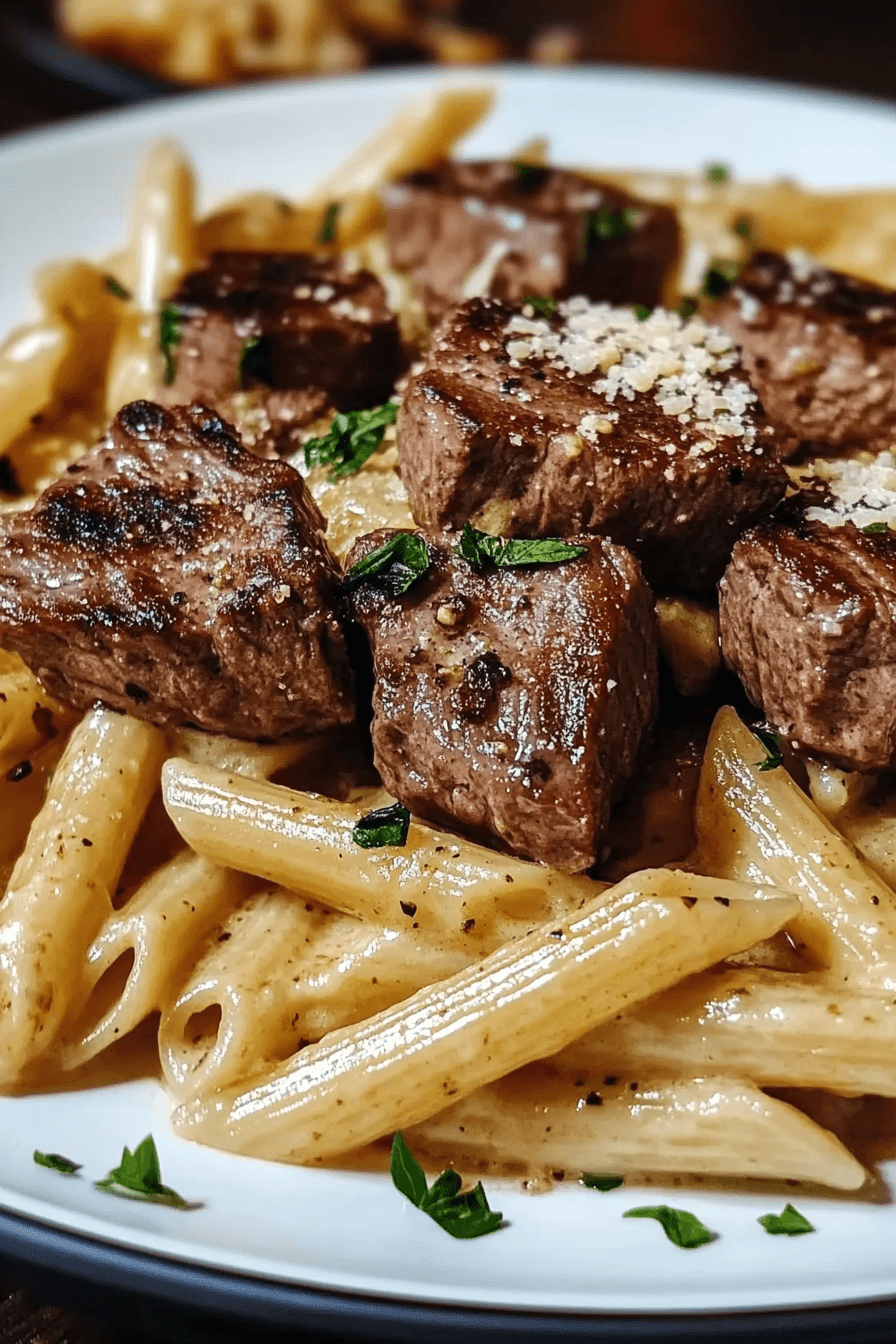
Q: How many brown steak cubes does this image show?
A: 7